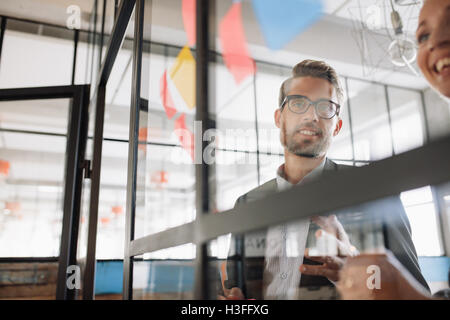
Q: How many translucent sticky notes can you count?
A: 6